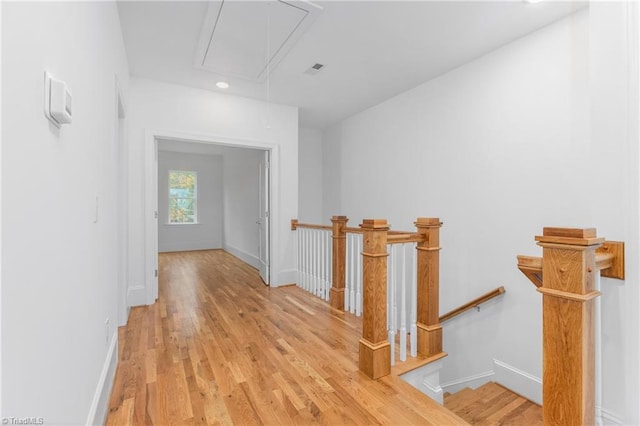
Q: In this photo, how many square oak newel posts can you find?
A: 4